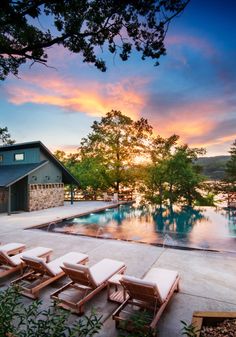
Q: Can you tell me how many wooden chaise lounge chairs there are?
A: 5